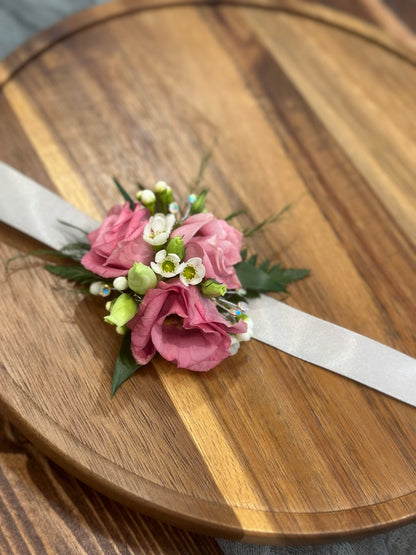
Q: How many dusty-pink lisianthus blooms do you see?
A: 3